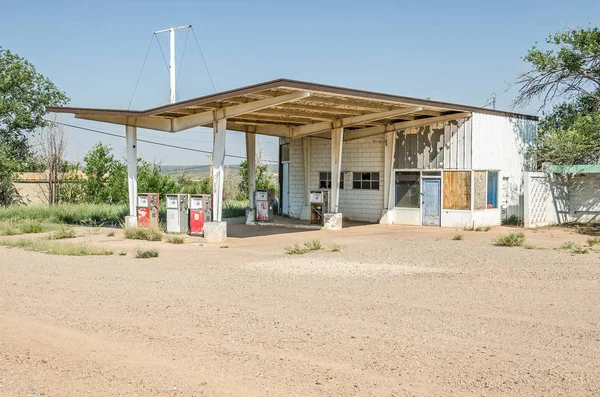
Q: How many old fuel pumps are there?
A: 5